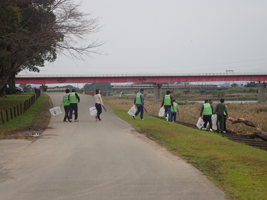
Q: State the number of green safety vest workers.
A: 7